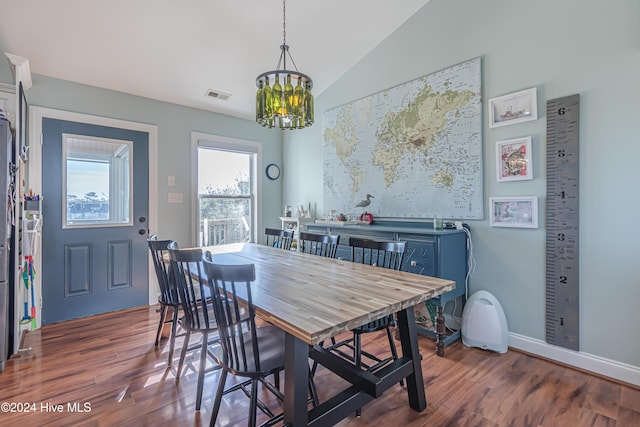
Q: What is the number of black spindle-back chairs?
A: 6